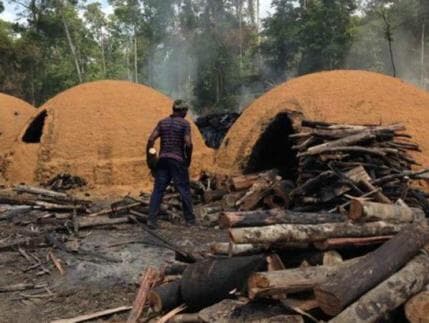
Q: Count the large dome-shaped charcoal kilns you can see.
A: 3